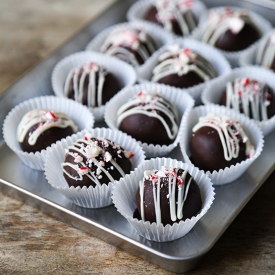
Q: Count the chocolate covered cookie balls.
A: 12